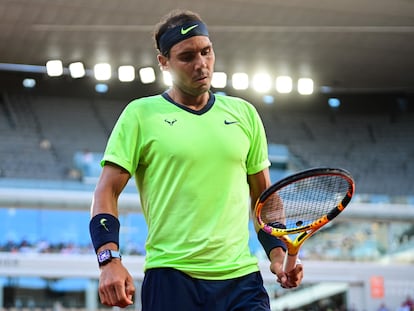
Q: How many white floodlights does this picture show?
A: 11